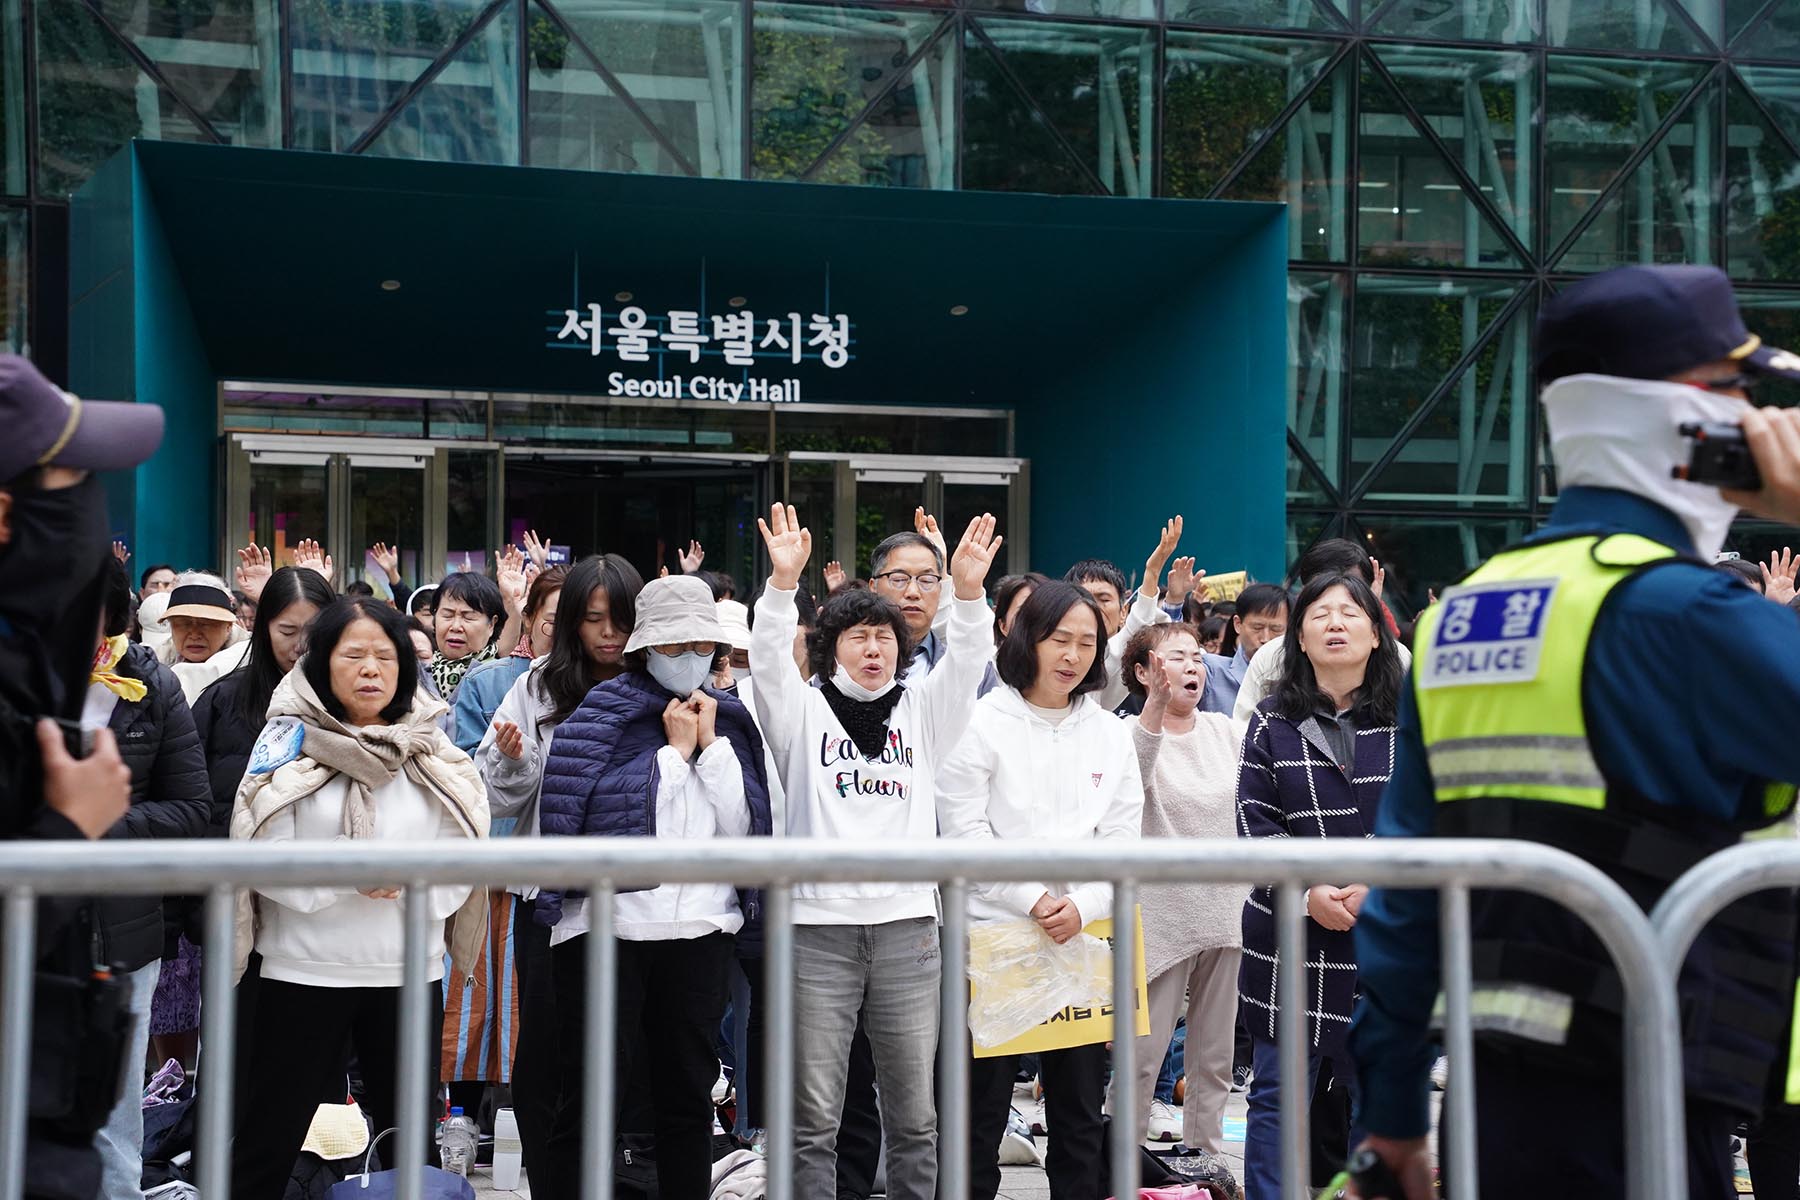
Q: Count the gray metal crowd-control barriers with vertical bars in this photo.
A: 2